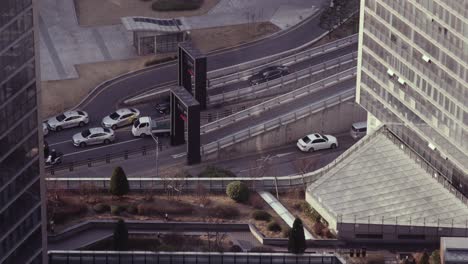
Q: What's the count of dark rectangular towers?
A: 2